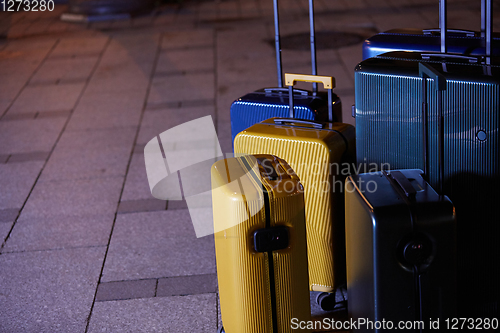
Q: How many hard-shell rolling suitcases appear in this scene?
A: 6